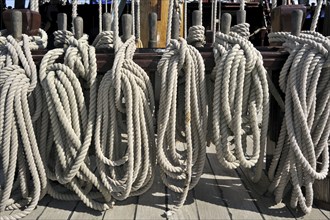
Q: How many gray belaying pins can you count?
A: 11